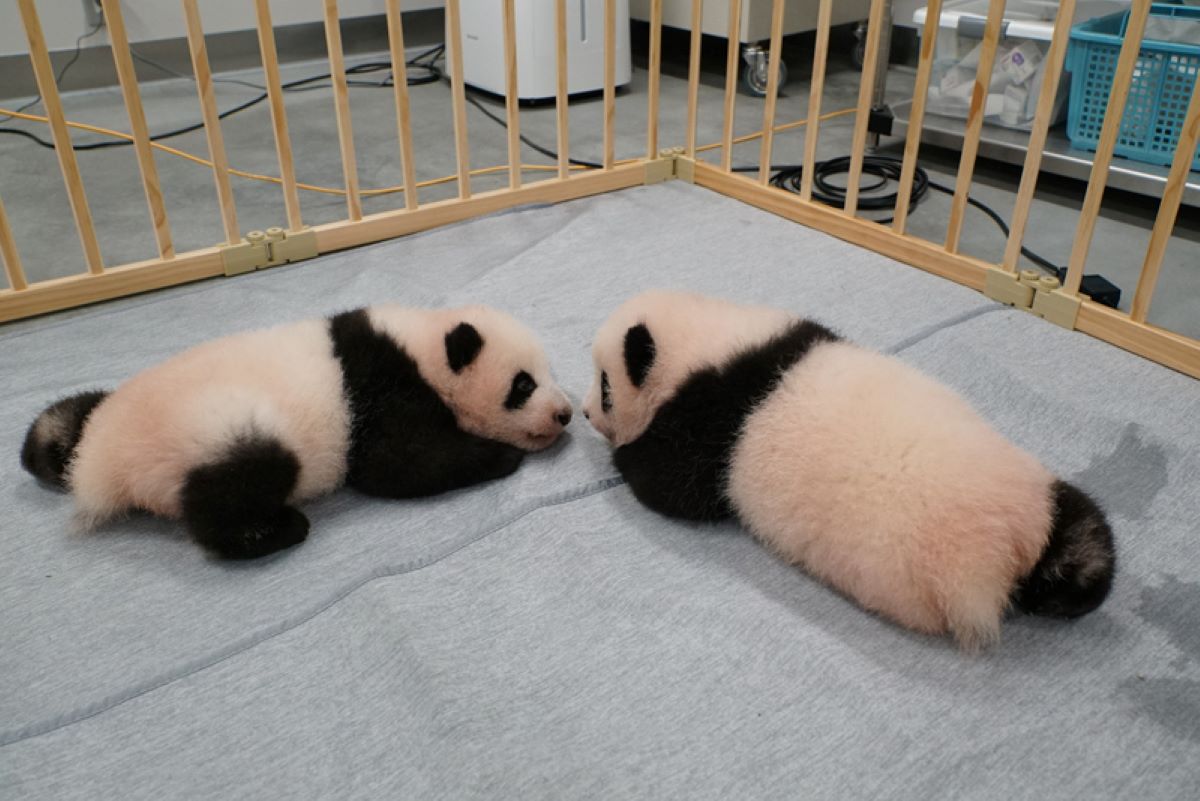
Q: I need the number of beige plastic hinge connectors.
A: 3